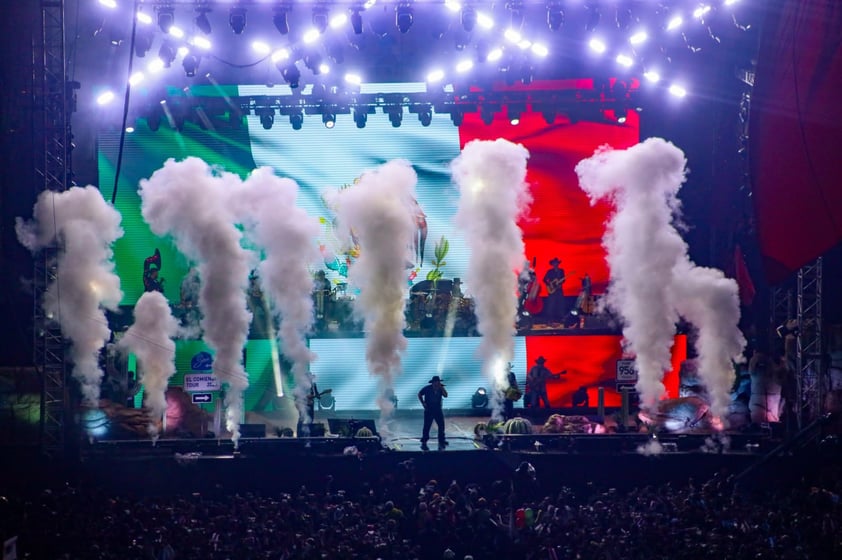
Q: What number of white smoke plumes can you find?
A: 8